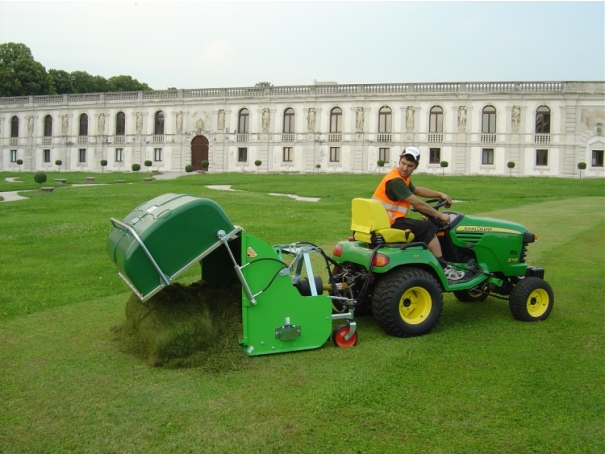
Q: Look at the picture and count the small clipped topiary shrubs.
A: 14